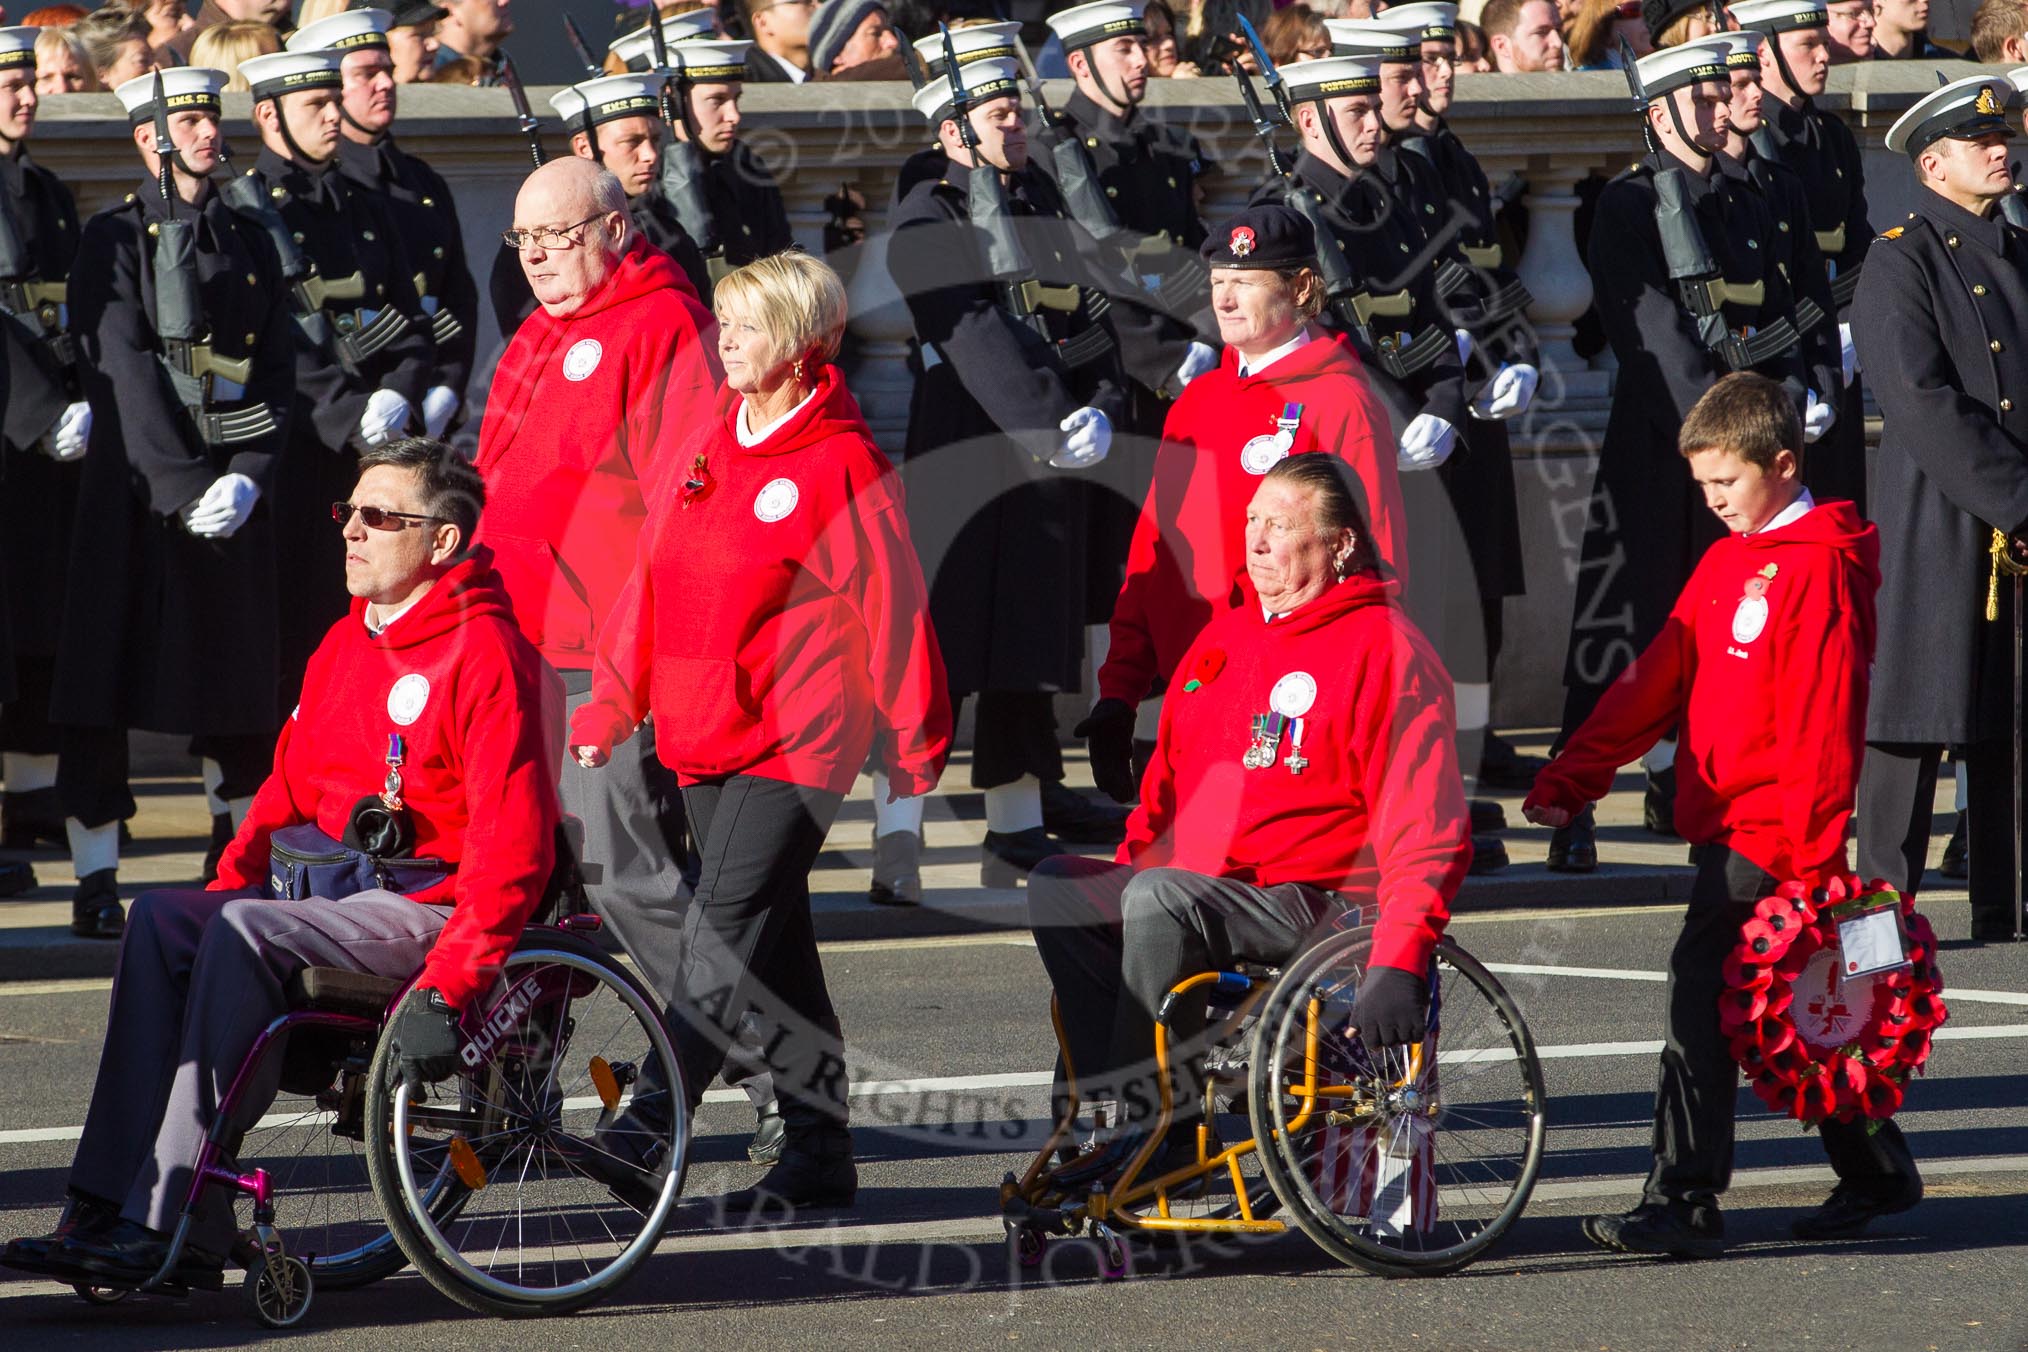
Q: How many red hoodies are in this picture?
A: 6